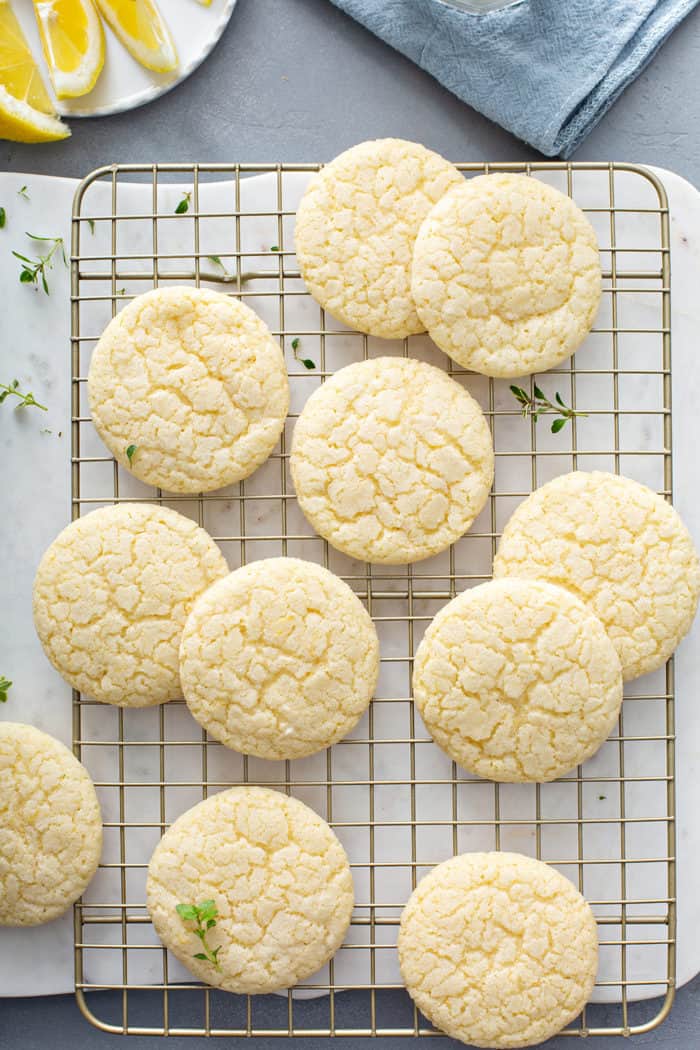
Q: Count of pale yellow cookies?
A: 11